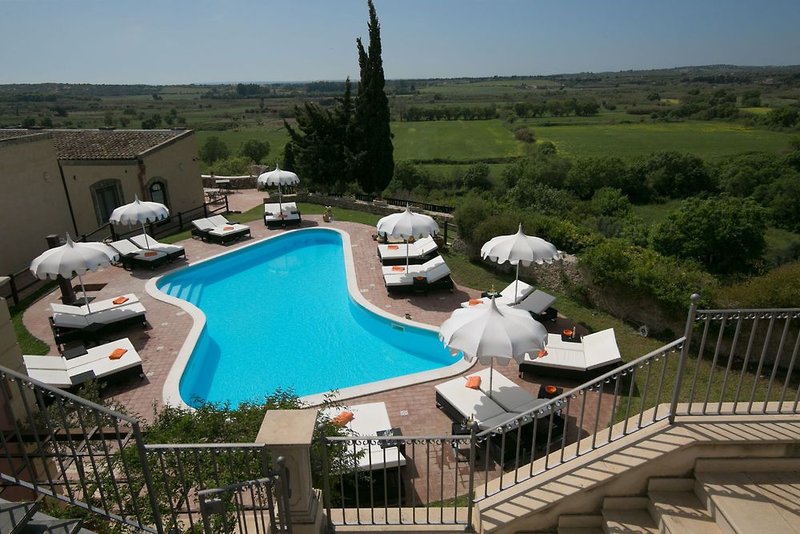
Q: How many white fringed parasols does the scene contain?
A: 6